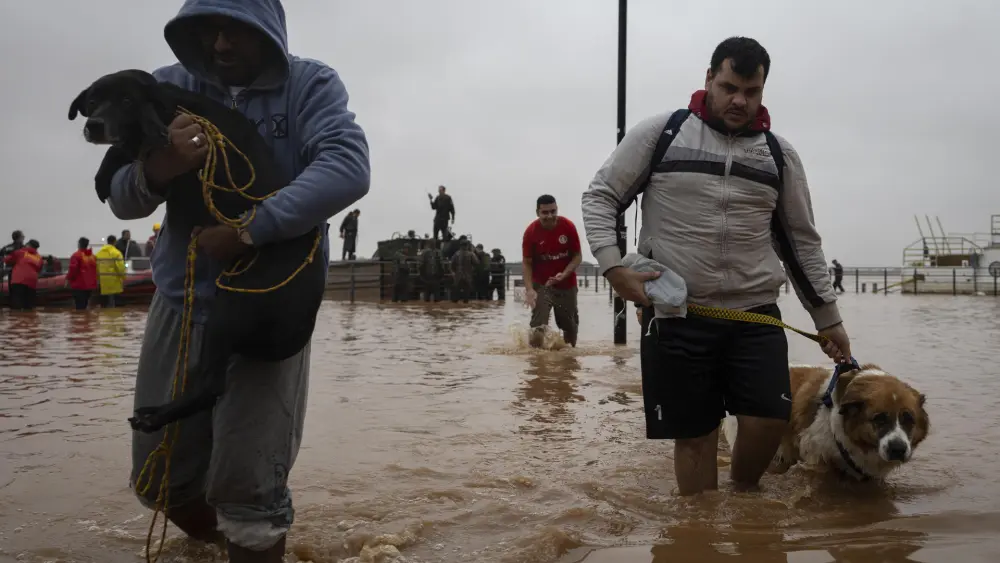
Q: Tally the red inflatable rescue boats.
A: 1